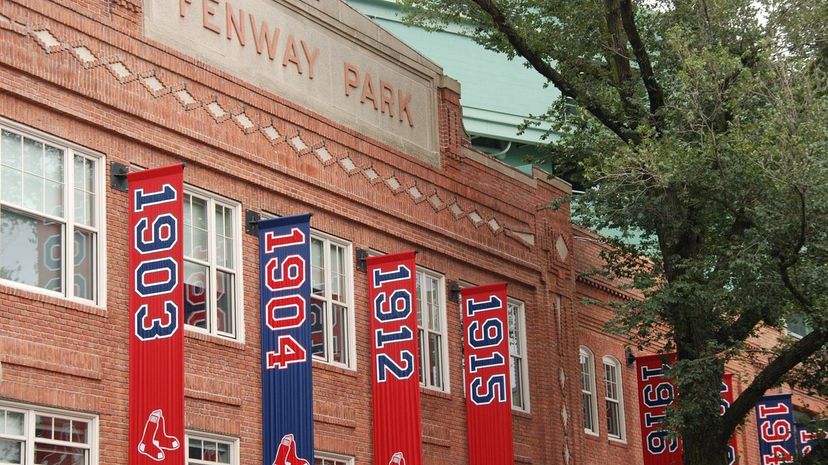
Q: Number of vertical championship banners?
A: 8